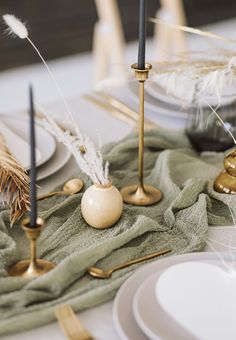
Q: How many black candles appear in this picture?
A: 2